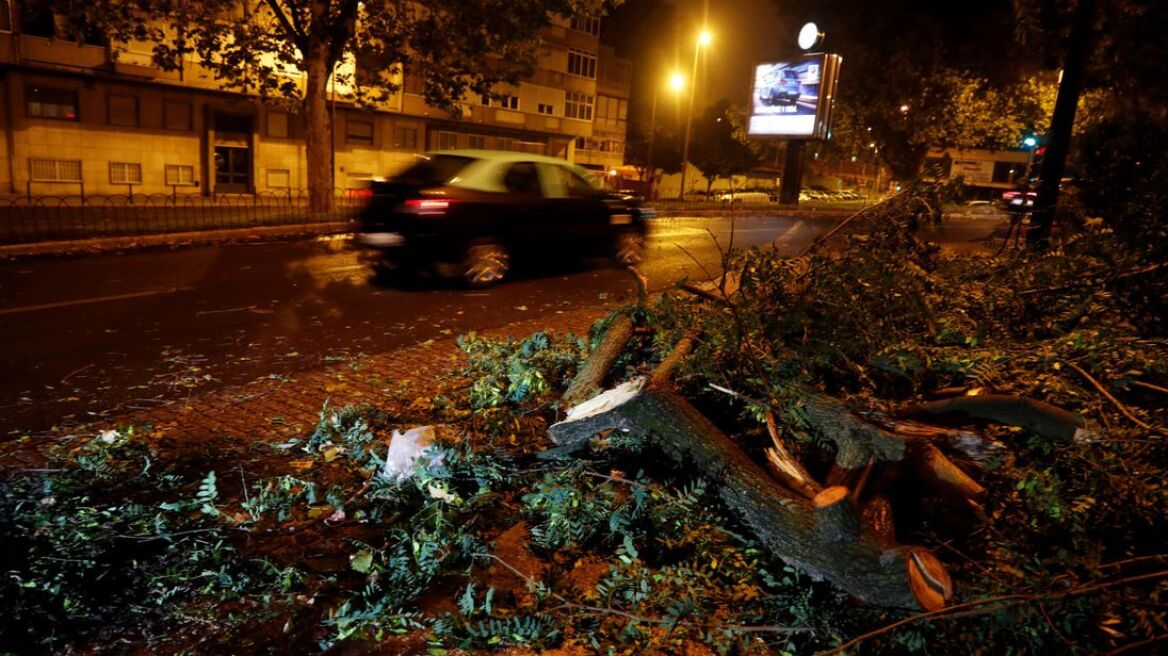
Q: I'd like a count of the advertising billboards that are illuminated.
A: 1